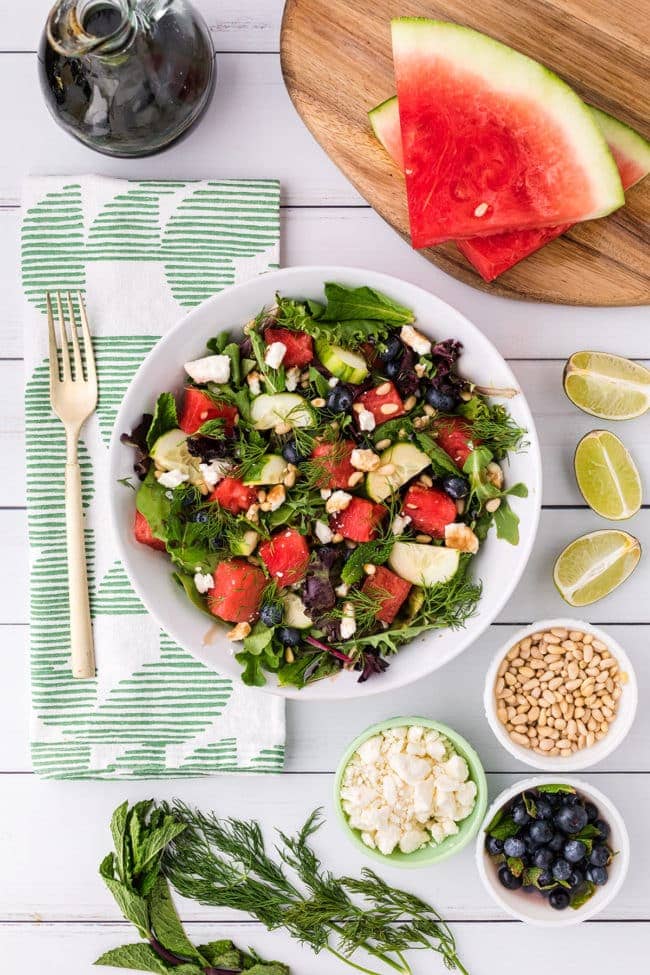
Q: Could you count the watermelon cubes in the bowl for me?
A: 12